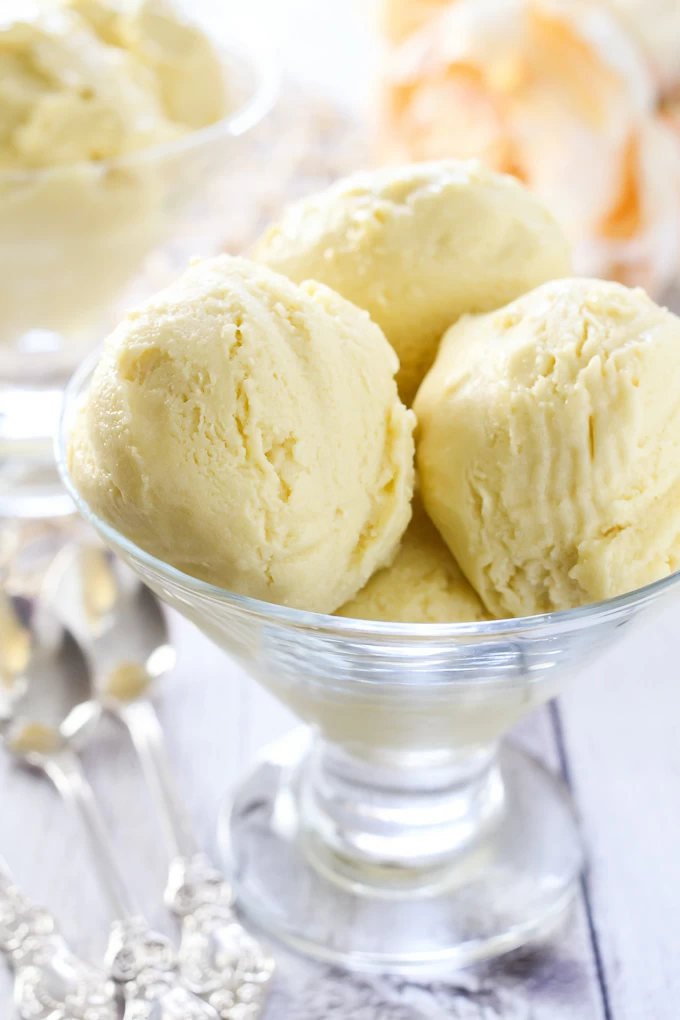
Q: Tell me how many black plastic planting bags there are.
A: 0